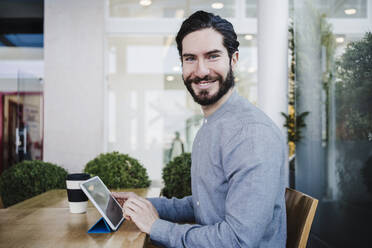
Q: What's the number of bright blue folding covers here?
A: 1